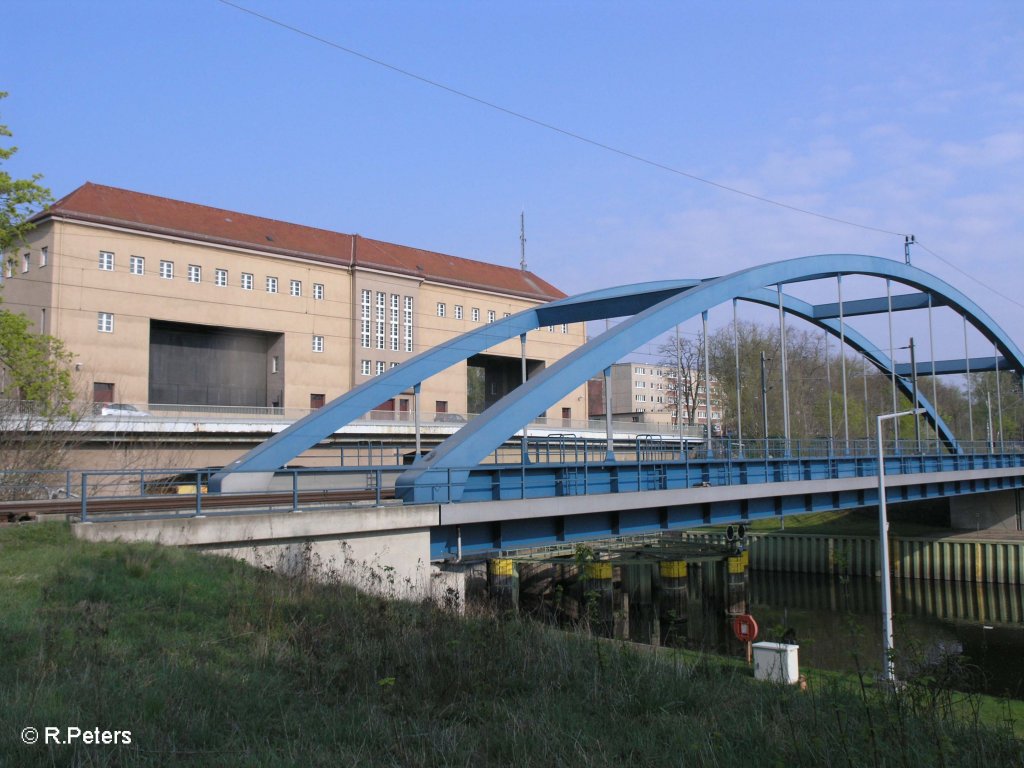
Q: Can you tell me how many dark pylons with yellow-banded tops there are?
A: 4